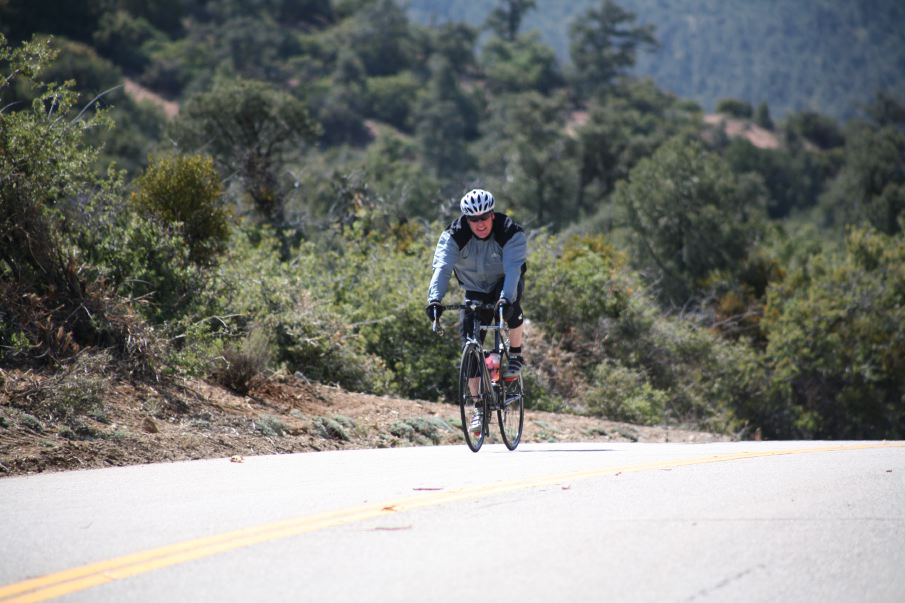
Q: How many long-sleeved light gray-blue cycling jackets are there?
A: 1